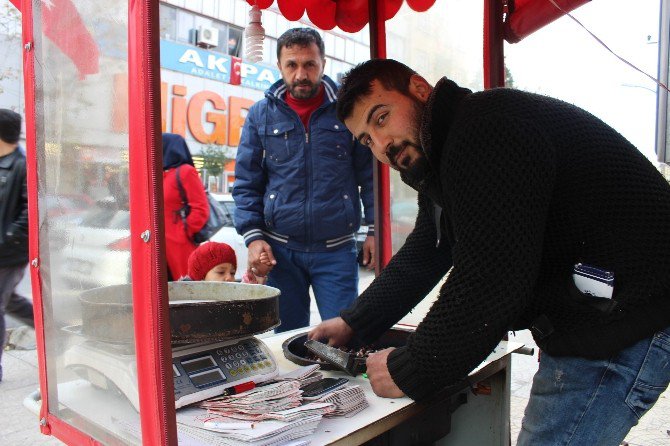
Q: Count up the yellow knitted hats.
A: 0